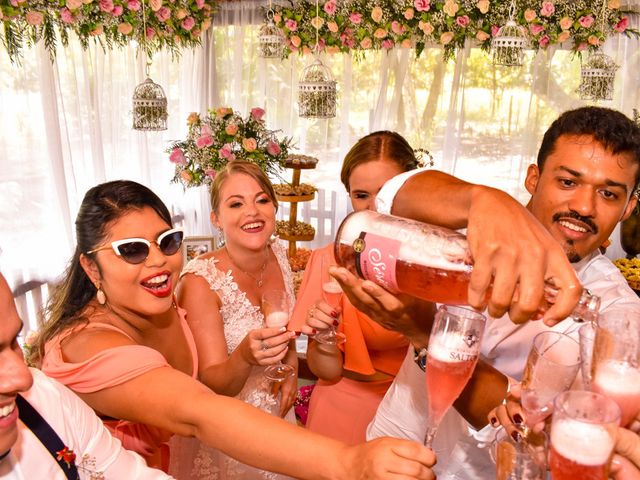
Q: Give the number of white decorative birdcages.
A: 5